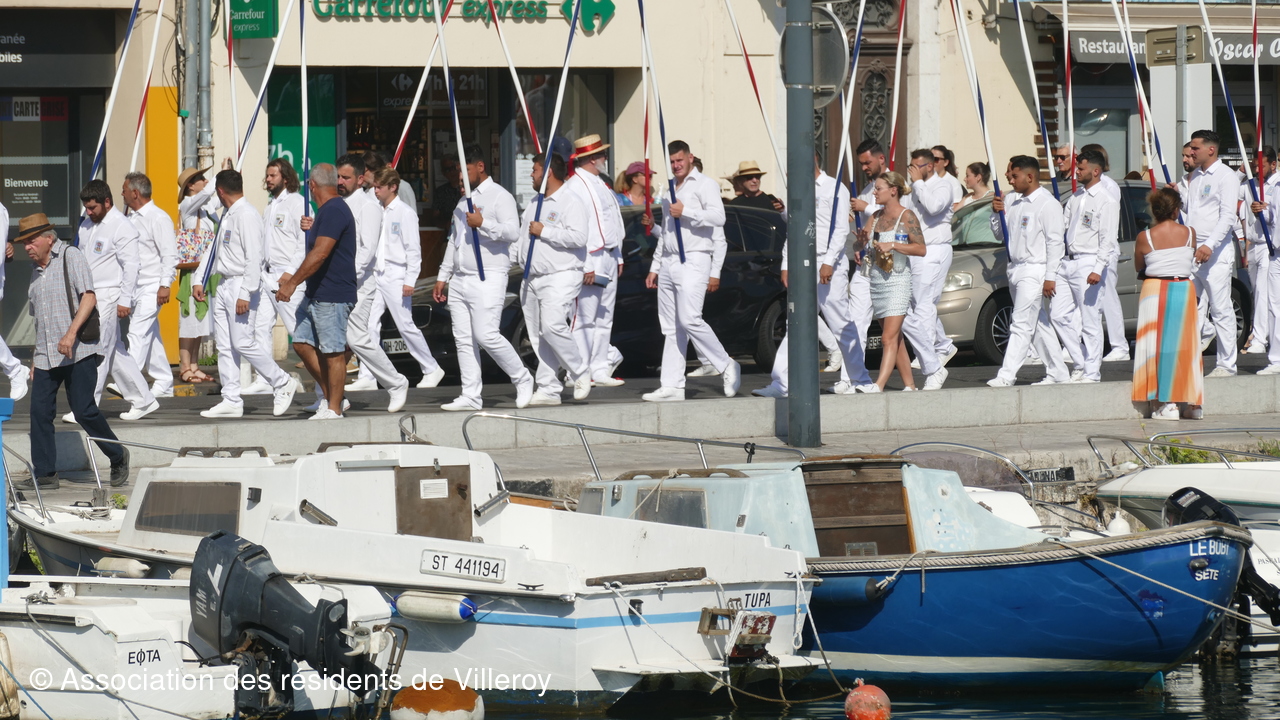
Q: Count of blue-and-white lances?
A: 12